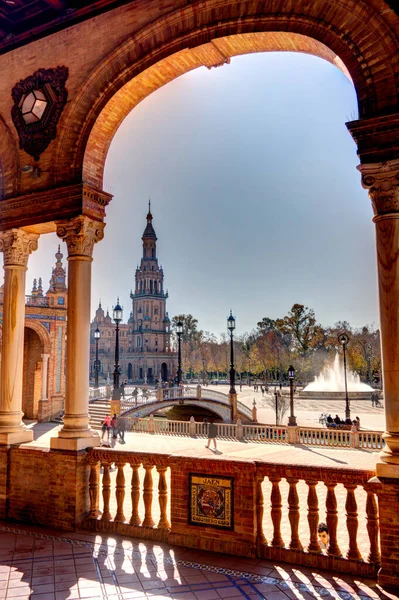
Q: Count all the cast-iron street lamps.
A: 6